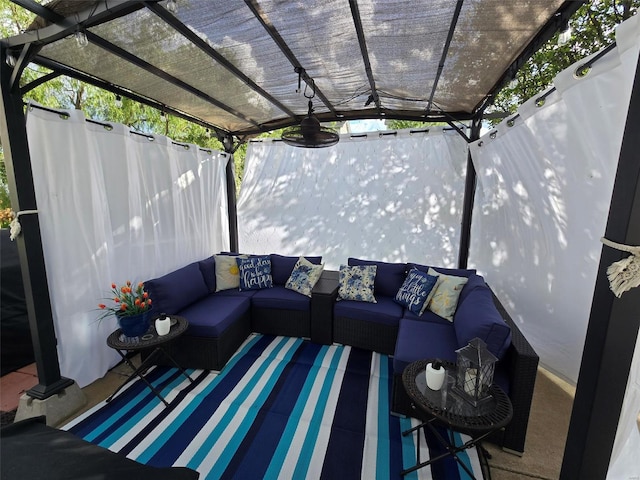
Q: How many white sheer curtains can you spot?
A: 3